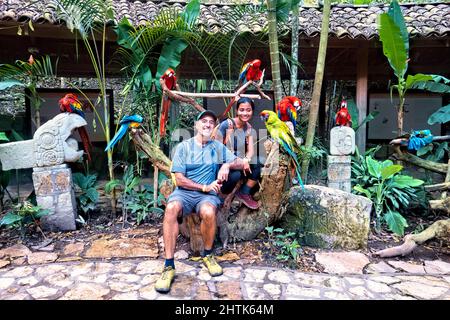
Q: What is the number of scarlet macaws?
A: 5